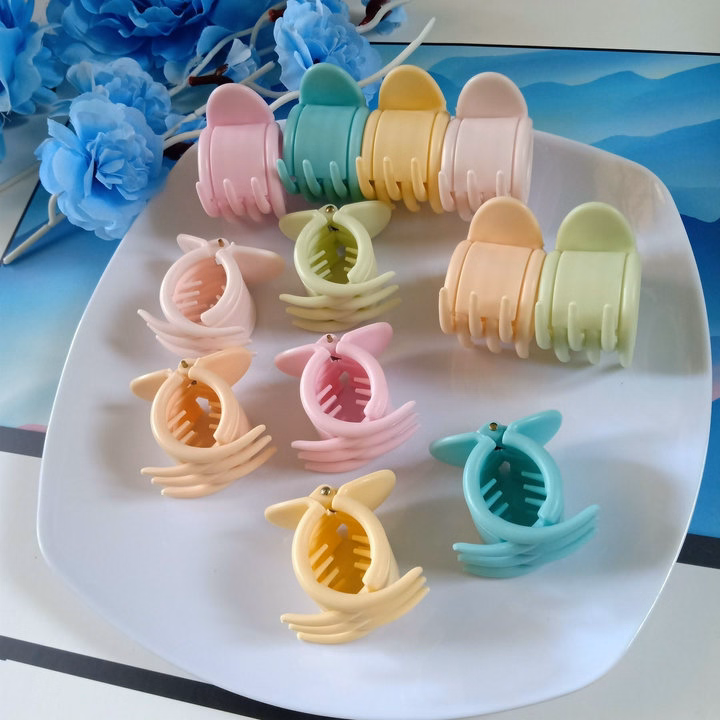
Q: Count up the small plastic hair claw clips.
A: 12